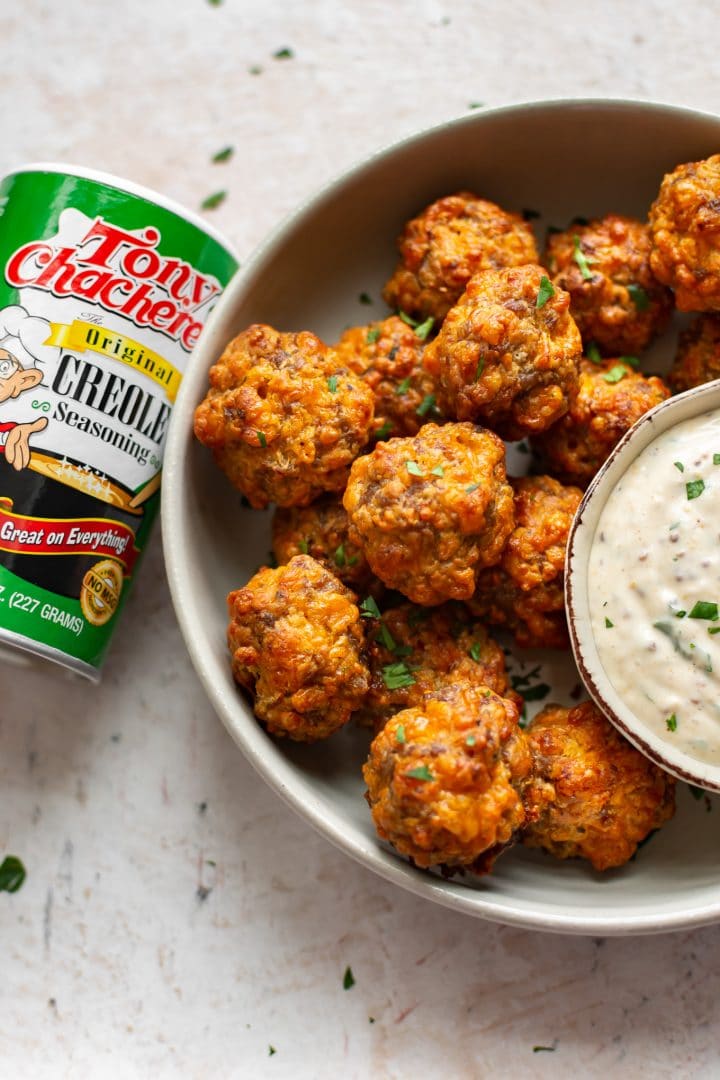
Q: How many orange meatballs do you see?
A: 15